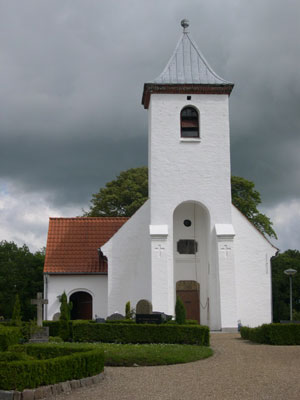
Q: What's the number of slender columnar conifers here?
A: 4